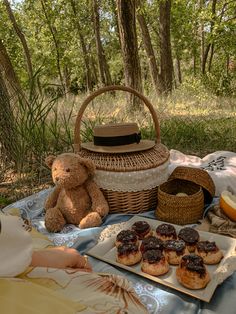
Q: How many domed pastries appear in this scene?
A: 10